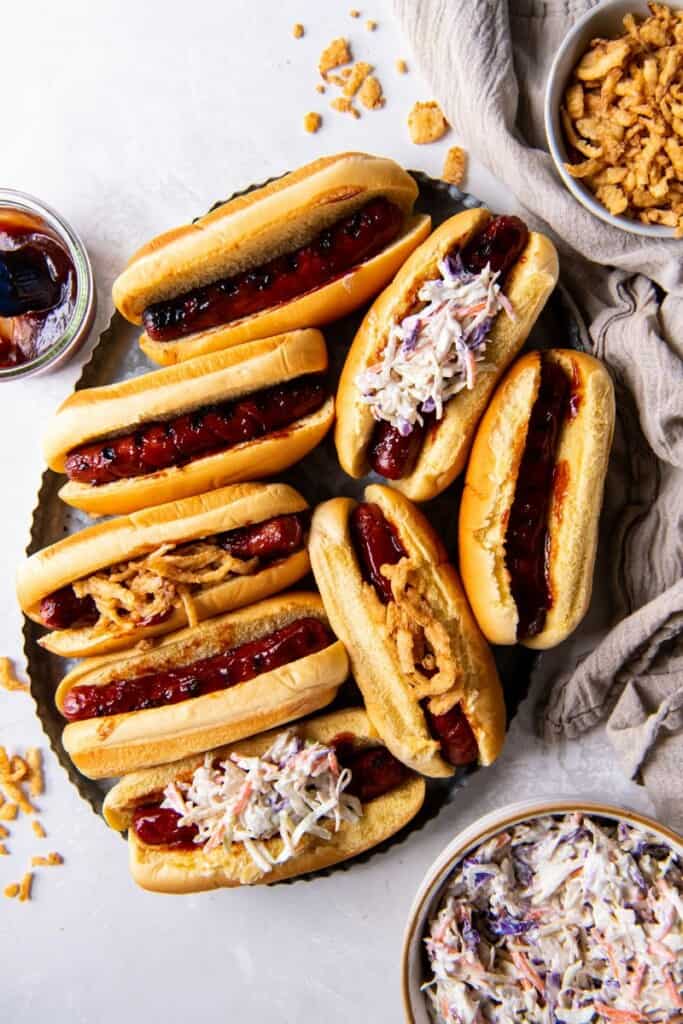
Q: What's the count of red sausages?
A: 8